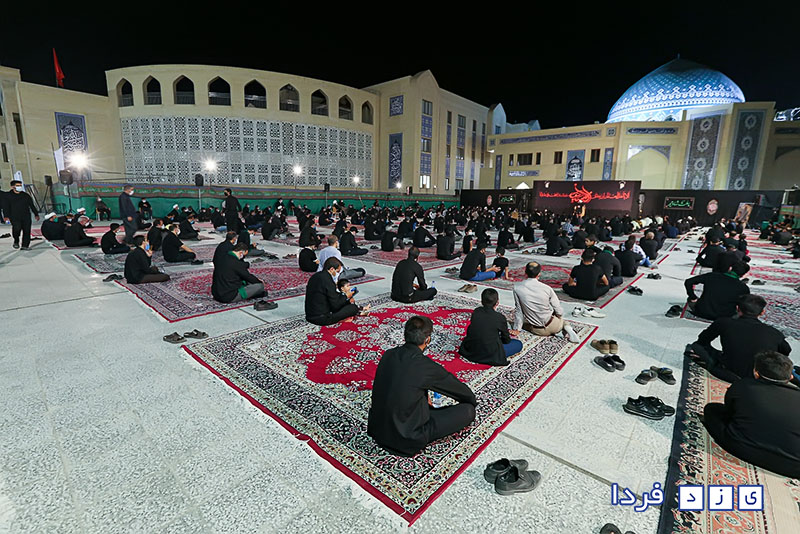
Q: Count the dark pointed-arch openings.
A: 9